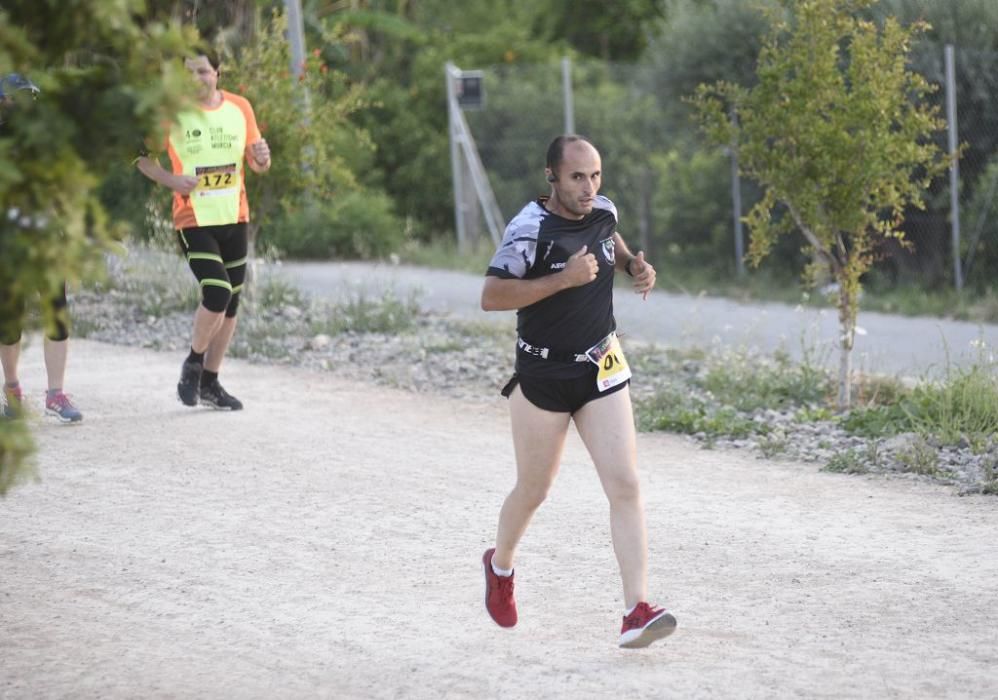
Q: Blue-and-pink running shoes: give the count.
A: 2